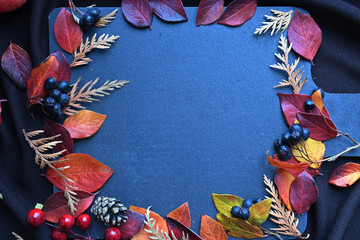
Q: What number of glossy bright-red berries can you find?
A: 5